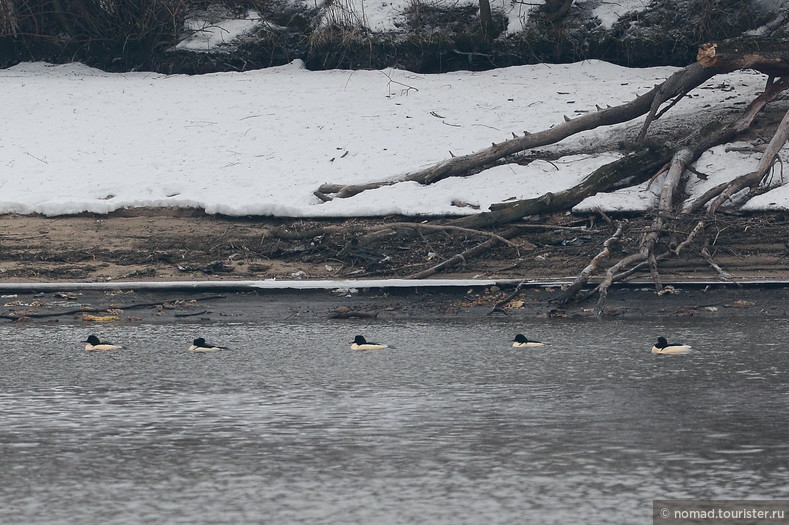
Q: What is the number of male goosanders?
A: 5